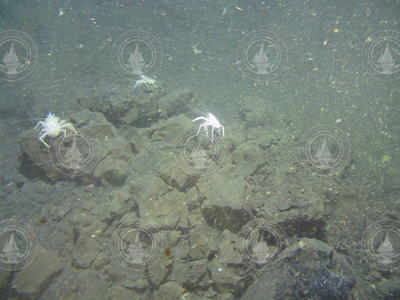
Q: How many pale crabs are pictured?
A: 3